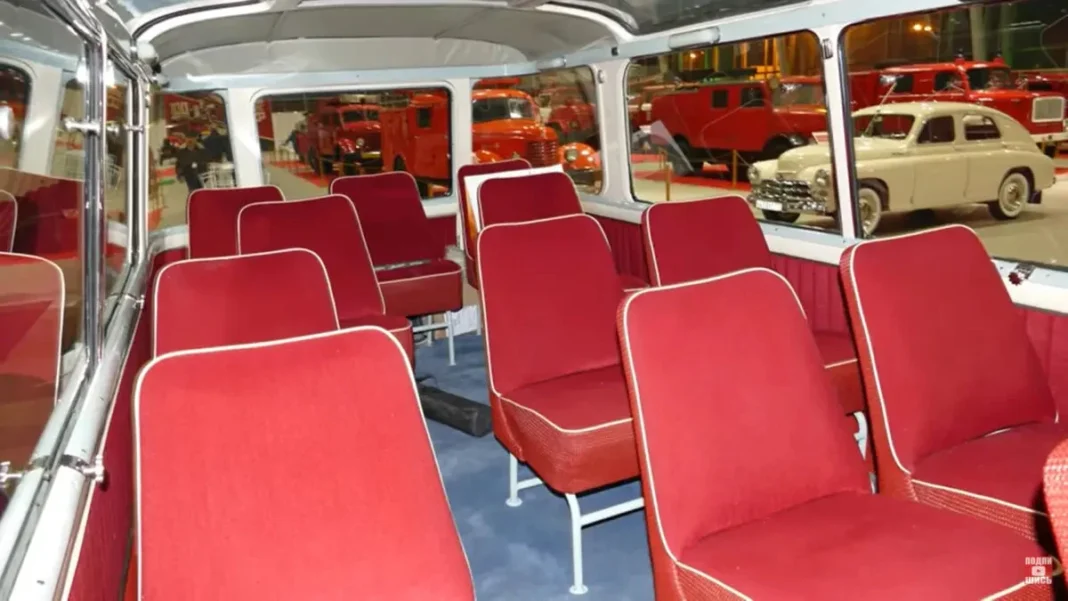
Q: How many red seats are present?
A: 12